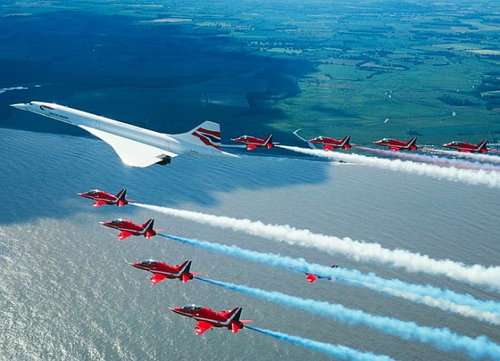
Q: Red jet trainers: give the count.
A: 9